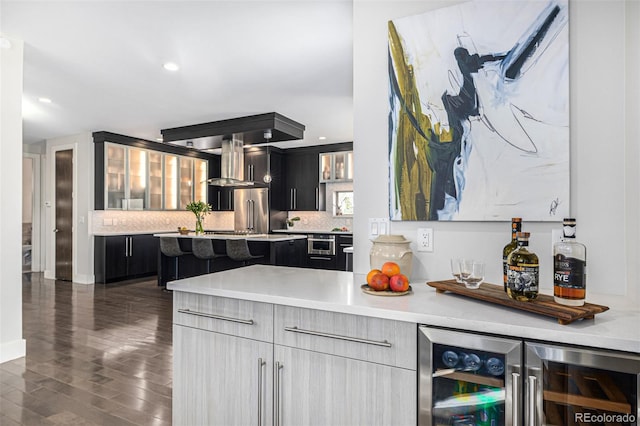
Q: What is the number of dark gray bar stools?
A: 3